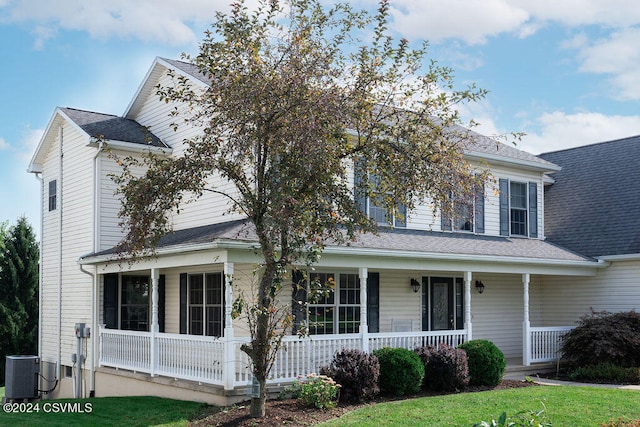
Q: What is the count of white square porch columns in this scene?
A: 5